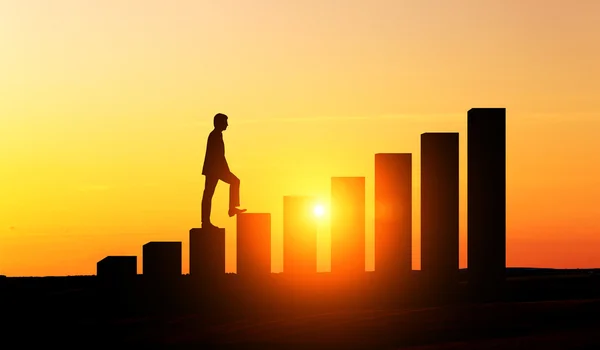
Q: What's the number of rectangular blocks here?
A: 9